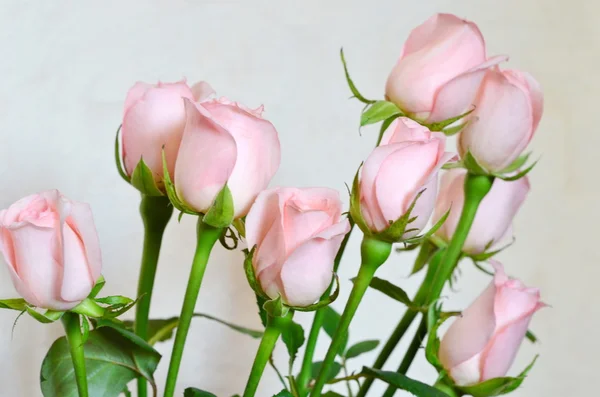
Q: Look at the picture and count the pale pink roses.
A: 9